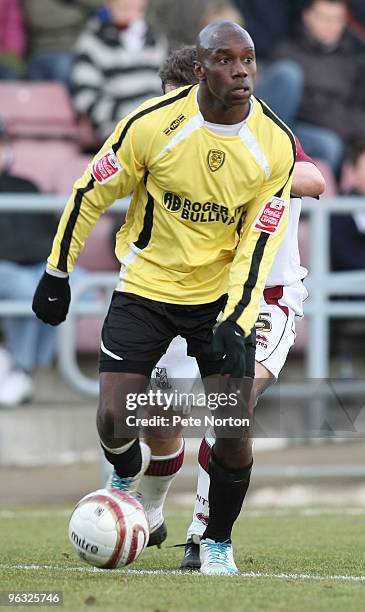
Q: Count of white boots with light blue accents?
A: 2